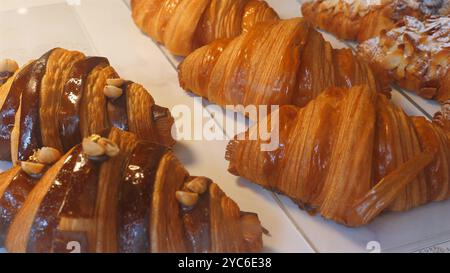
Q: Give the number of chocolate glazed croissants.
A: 2